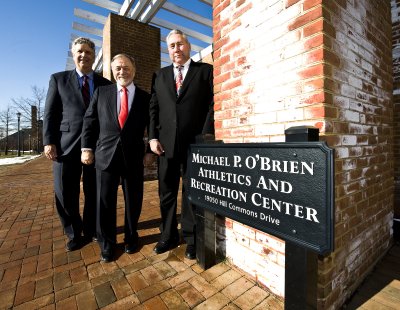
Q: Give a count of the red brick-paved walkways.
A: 1